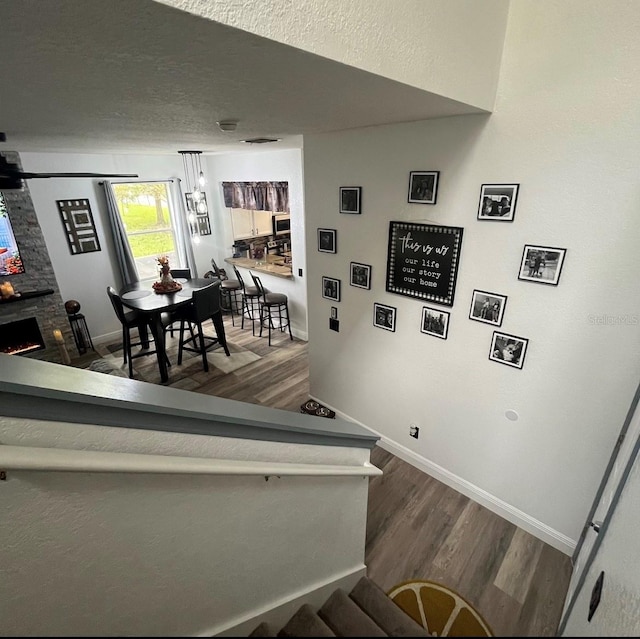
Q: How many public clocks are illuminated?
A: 0